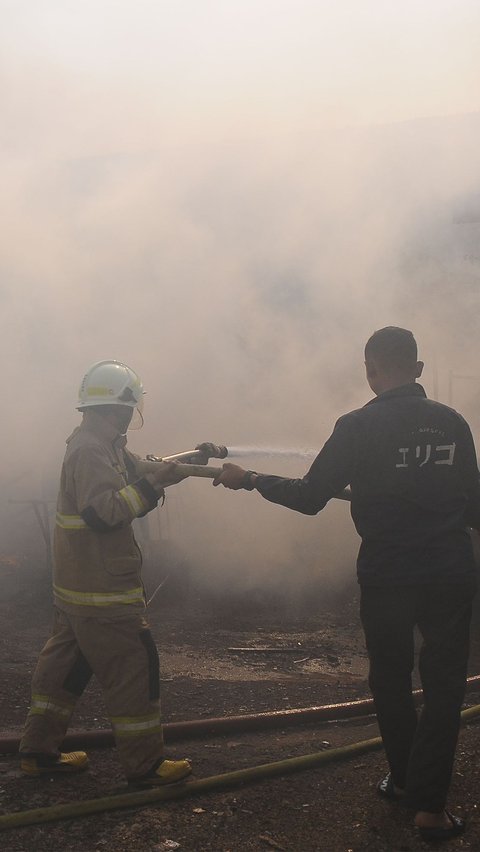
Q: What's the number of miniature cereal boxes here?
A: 0